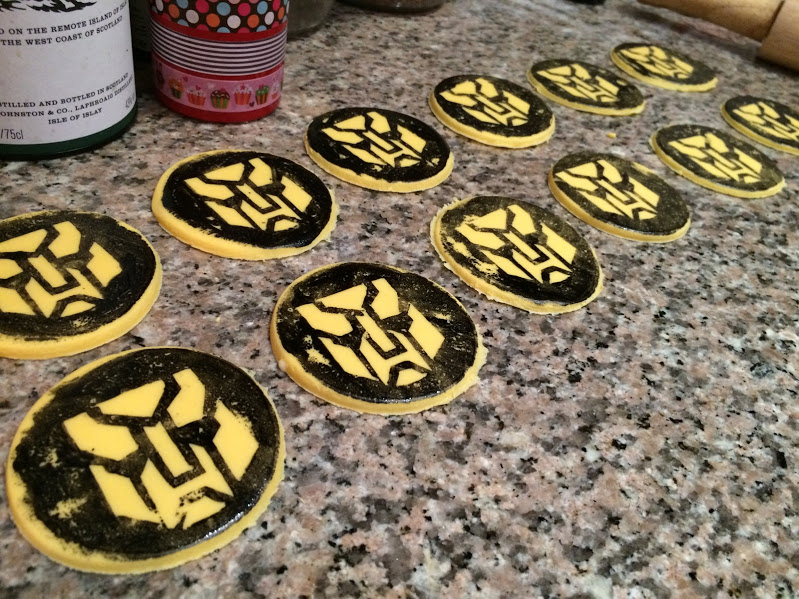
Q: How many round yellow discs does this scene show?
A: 12